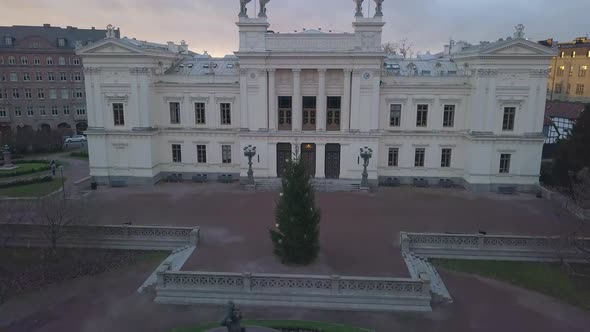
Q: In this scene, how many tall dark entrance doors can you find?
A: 3